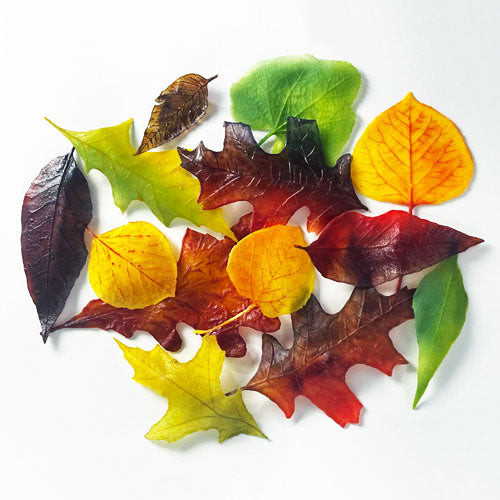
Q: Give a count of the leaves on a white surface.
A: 13